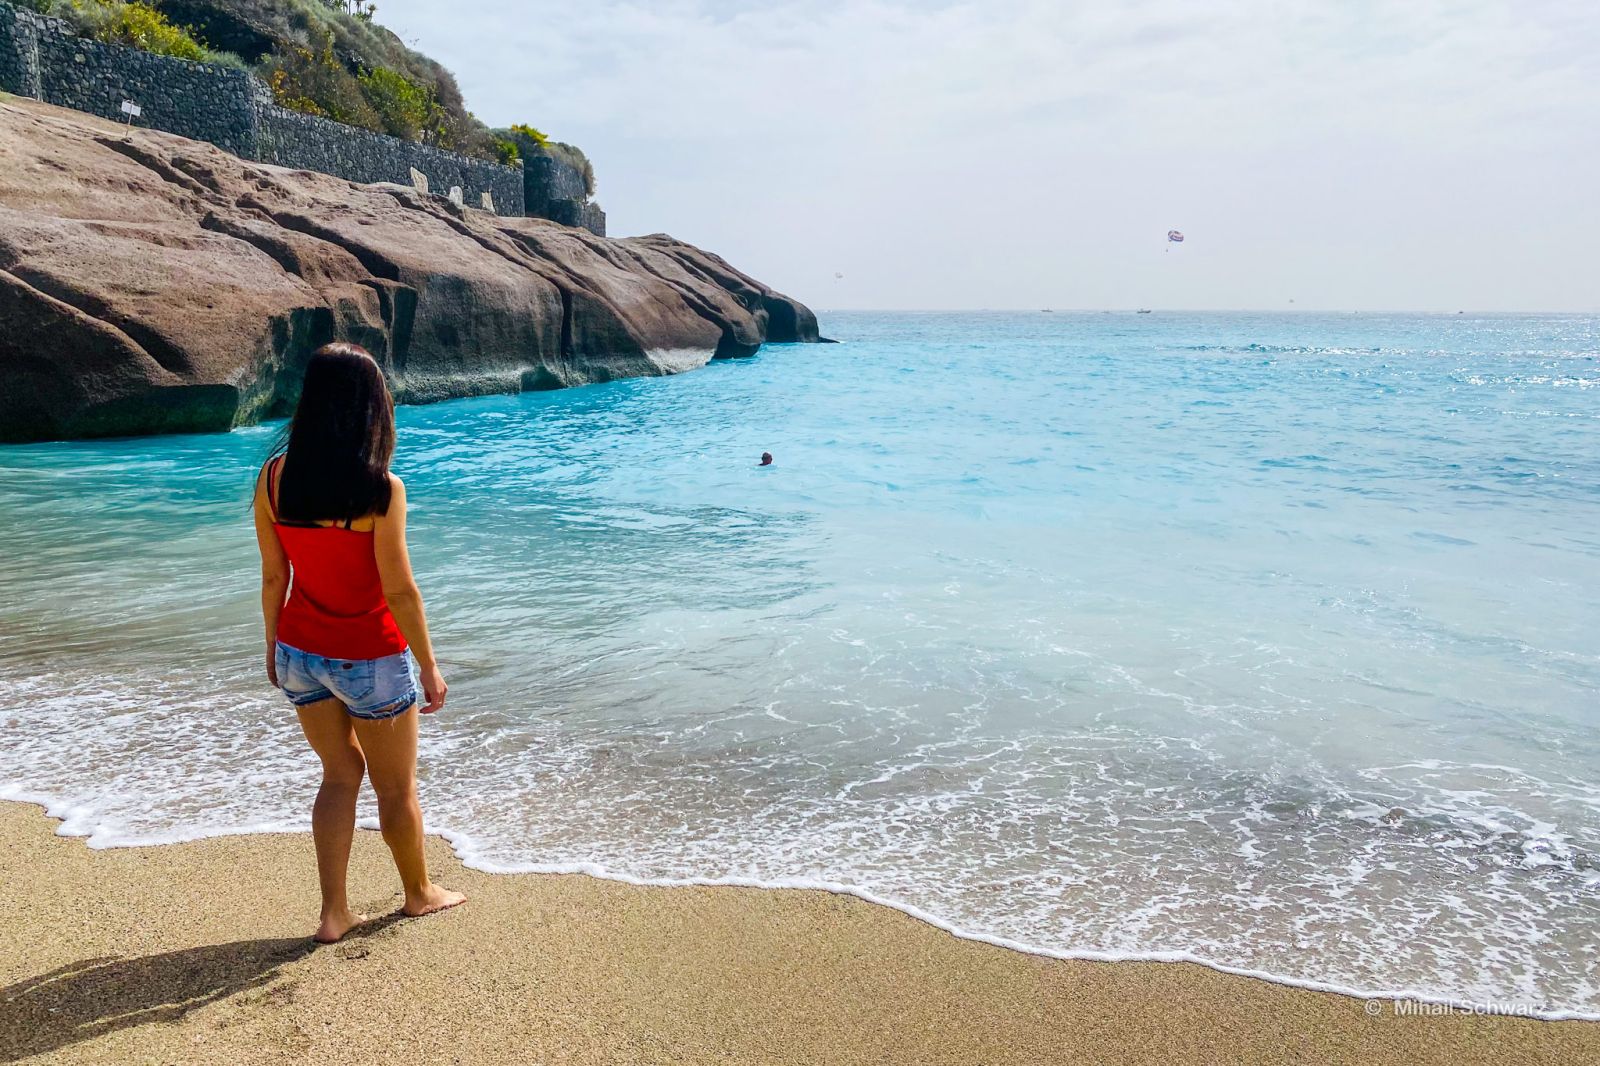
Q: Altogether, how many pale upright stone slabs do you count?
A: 3